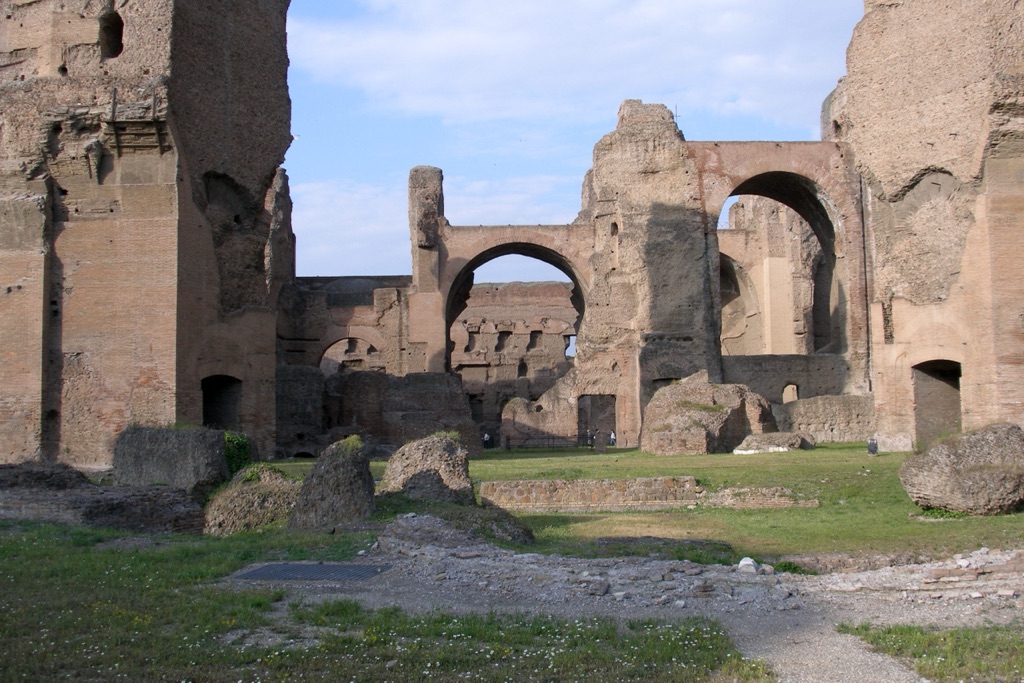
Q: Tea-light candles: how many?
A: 0